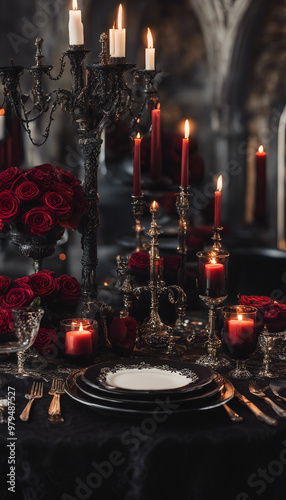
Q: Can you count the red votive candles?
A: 3